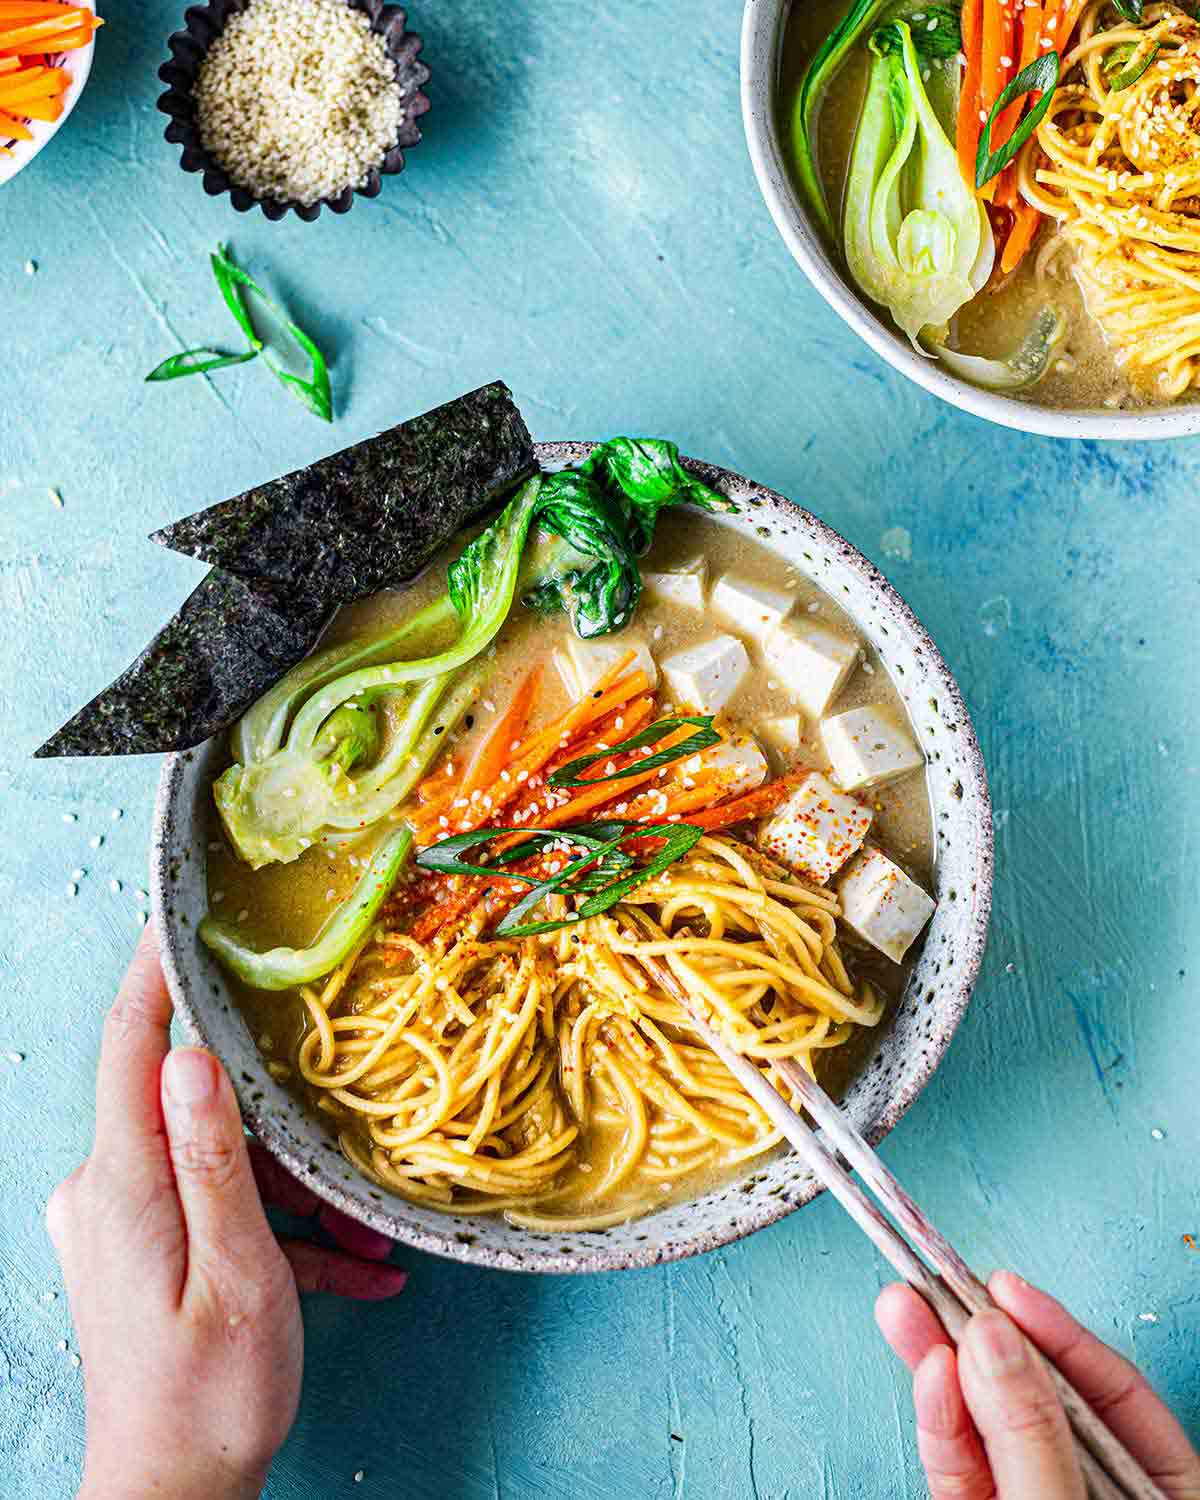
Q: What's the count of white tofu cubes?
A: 10